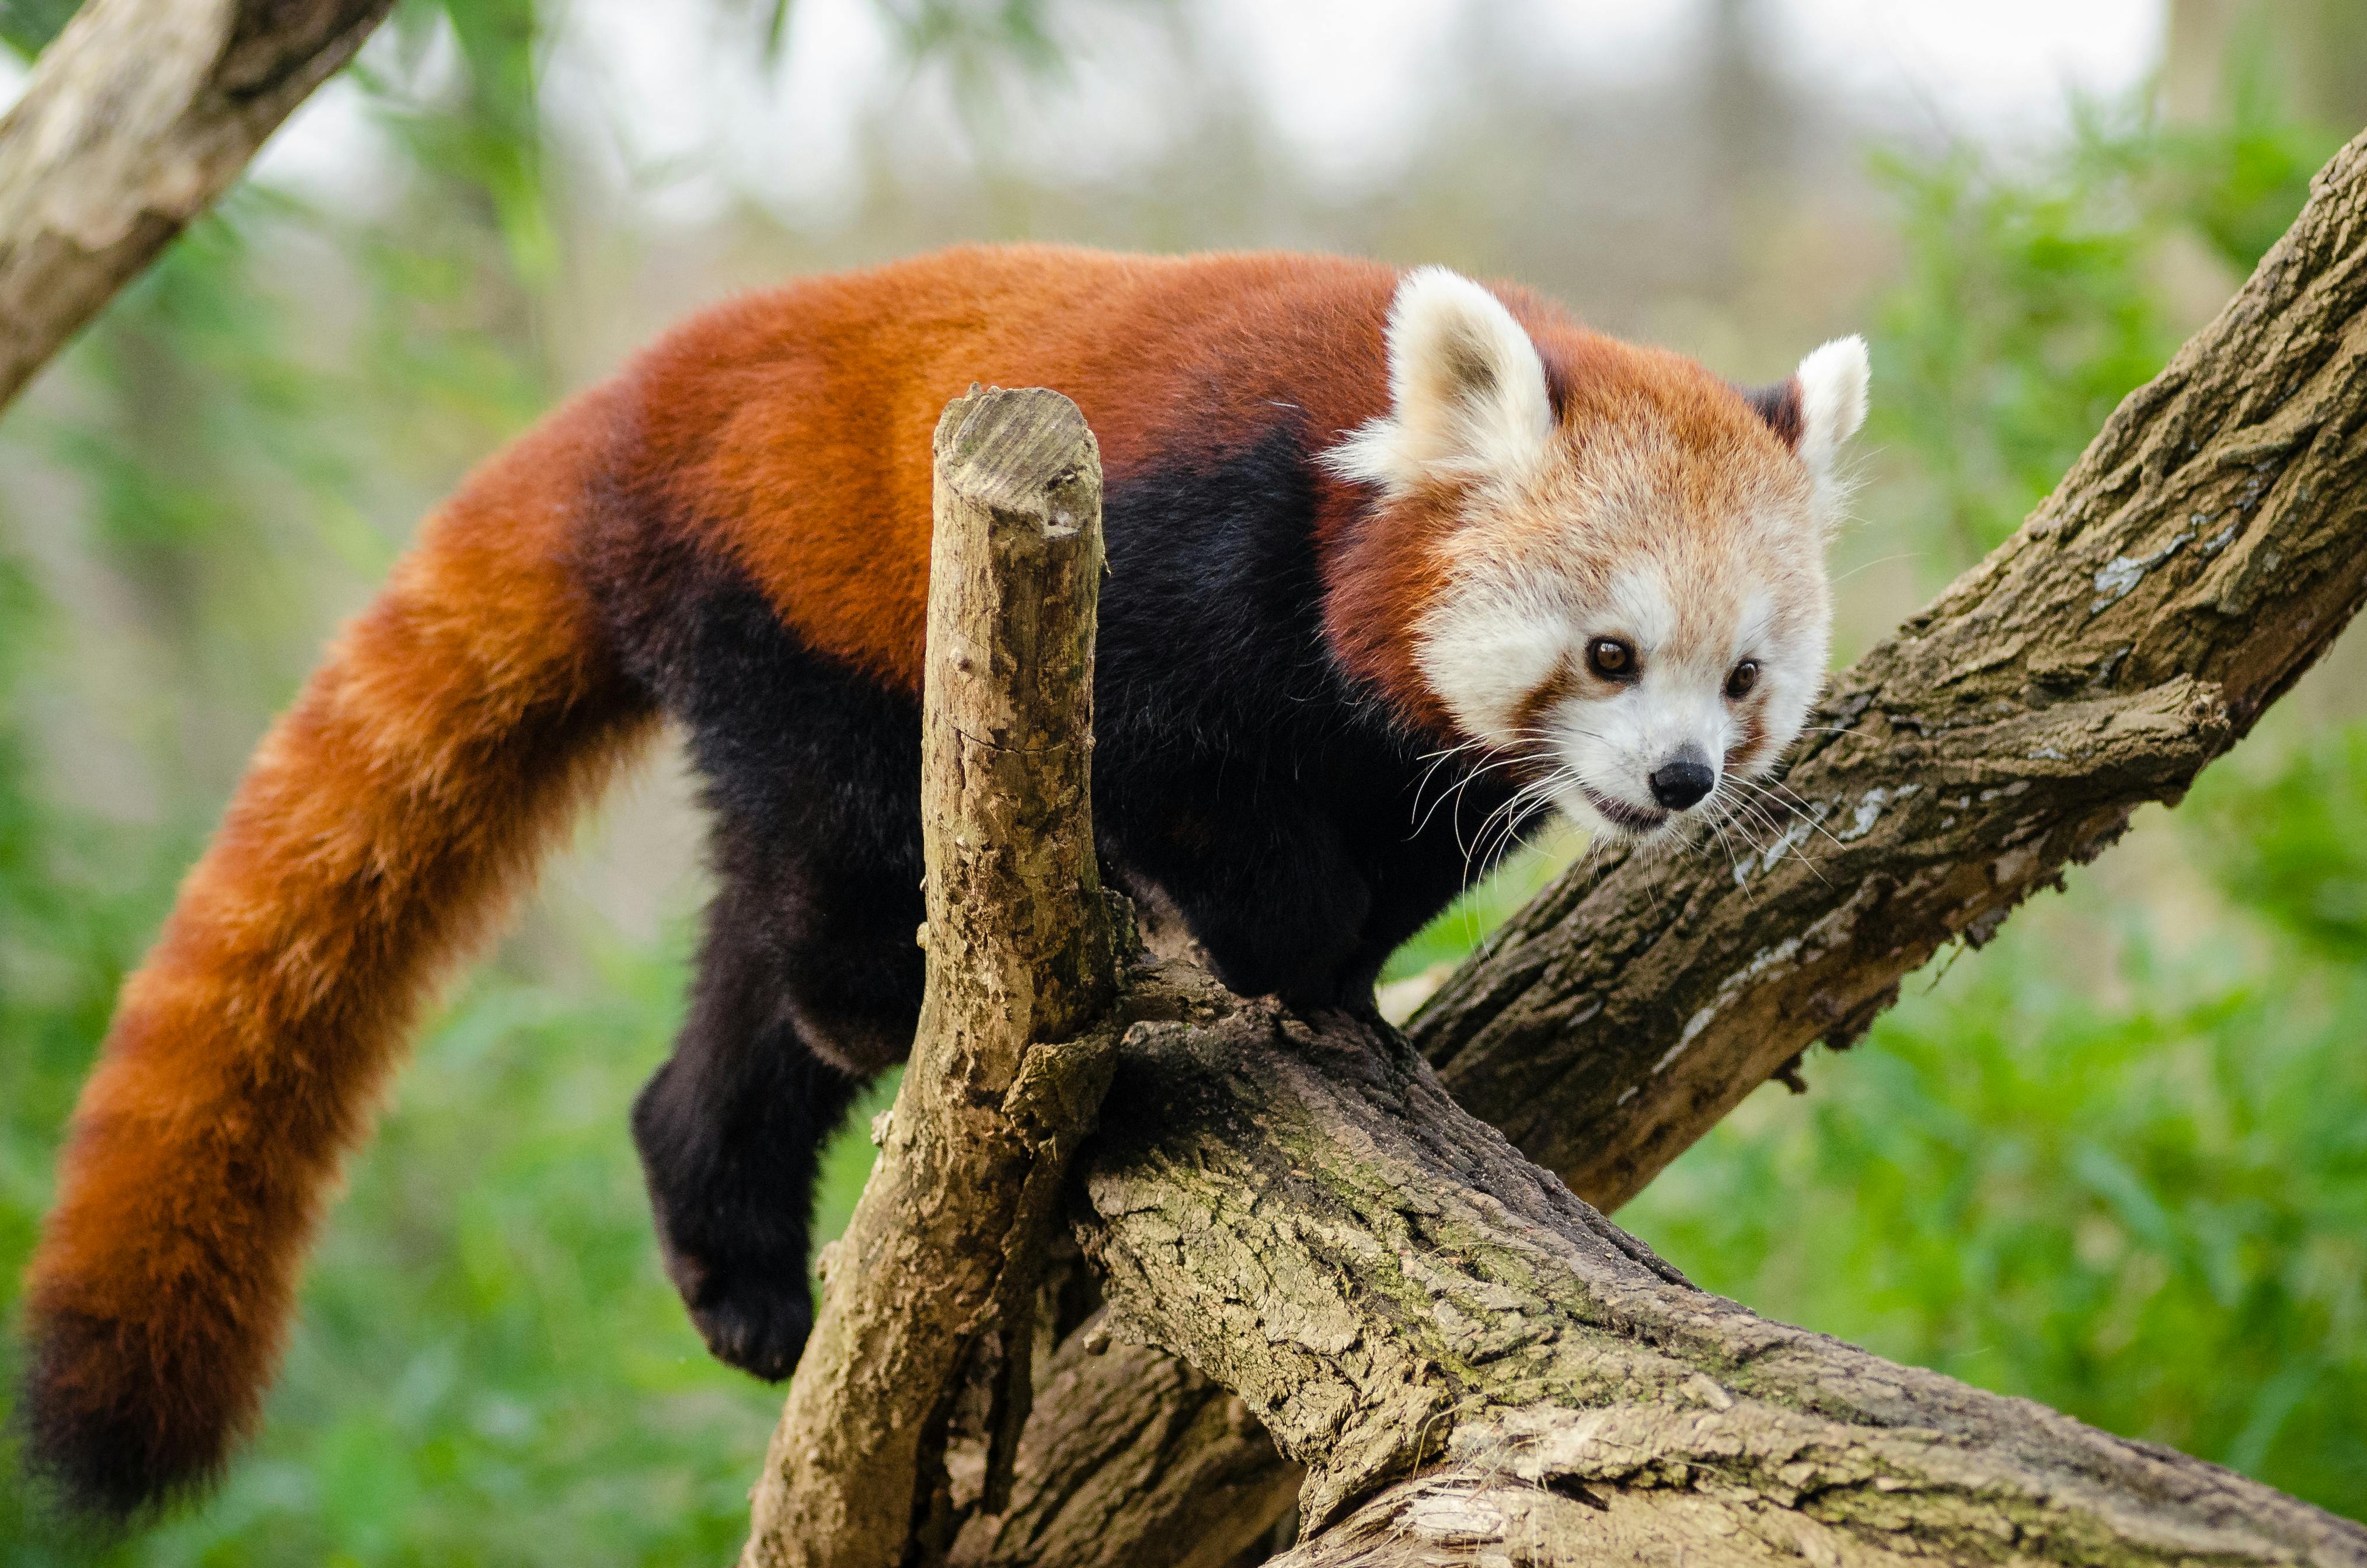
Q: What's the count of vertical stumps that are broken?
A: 1